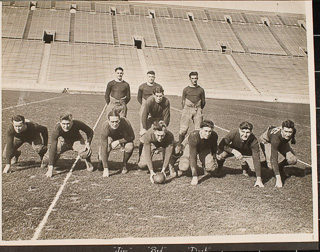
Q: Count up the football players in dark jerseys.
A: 11